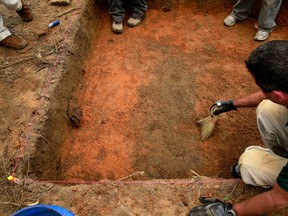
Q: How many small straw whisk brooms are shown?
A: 1